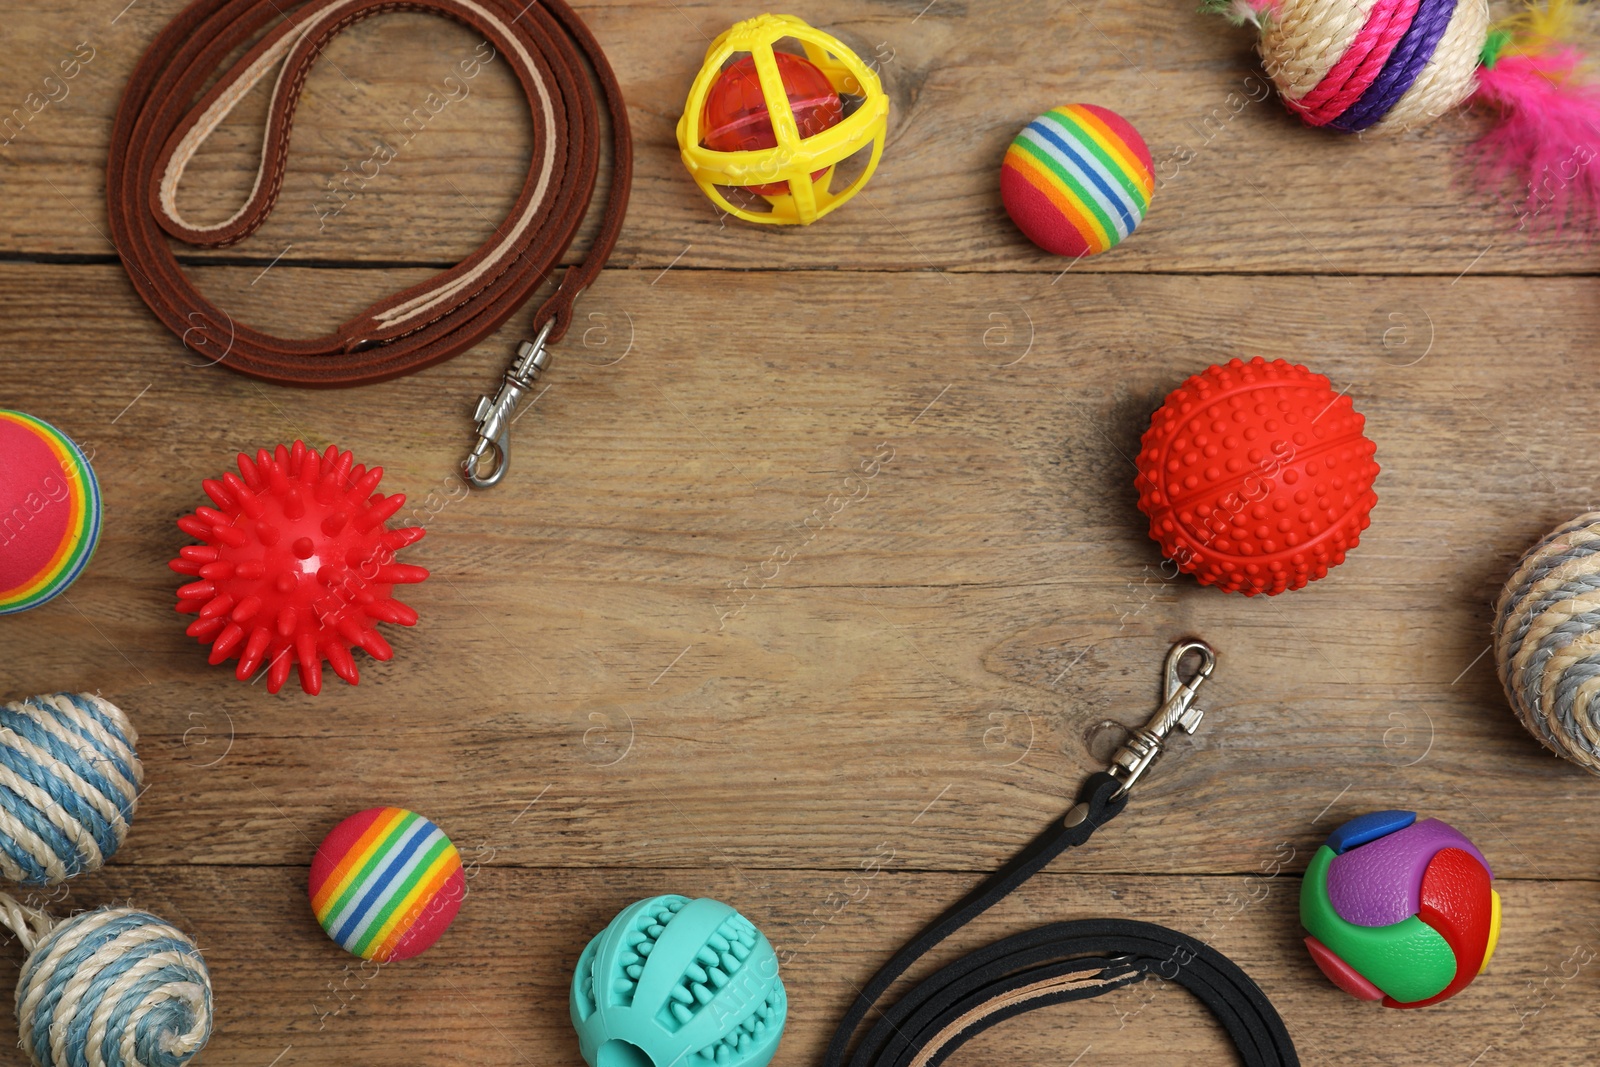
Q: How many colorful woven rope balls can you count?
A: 4